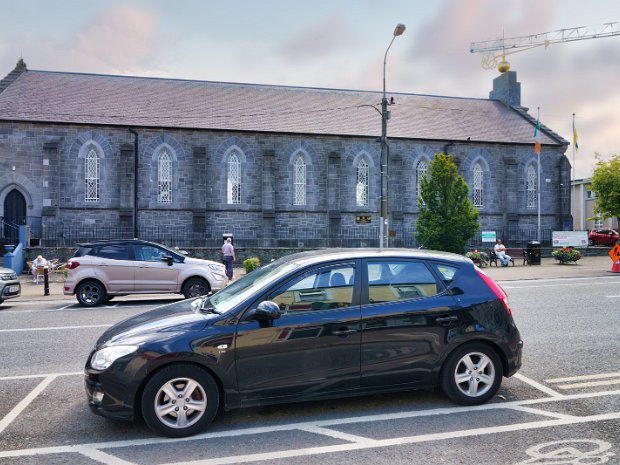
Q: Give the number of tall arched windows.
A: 8